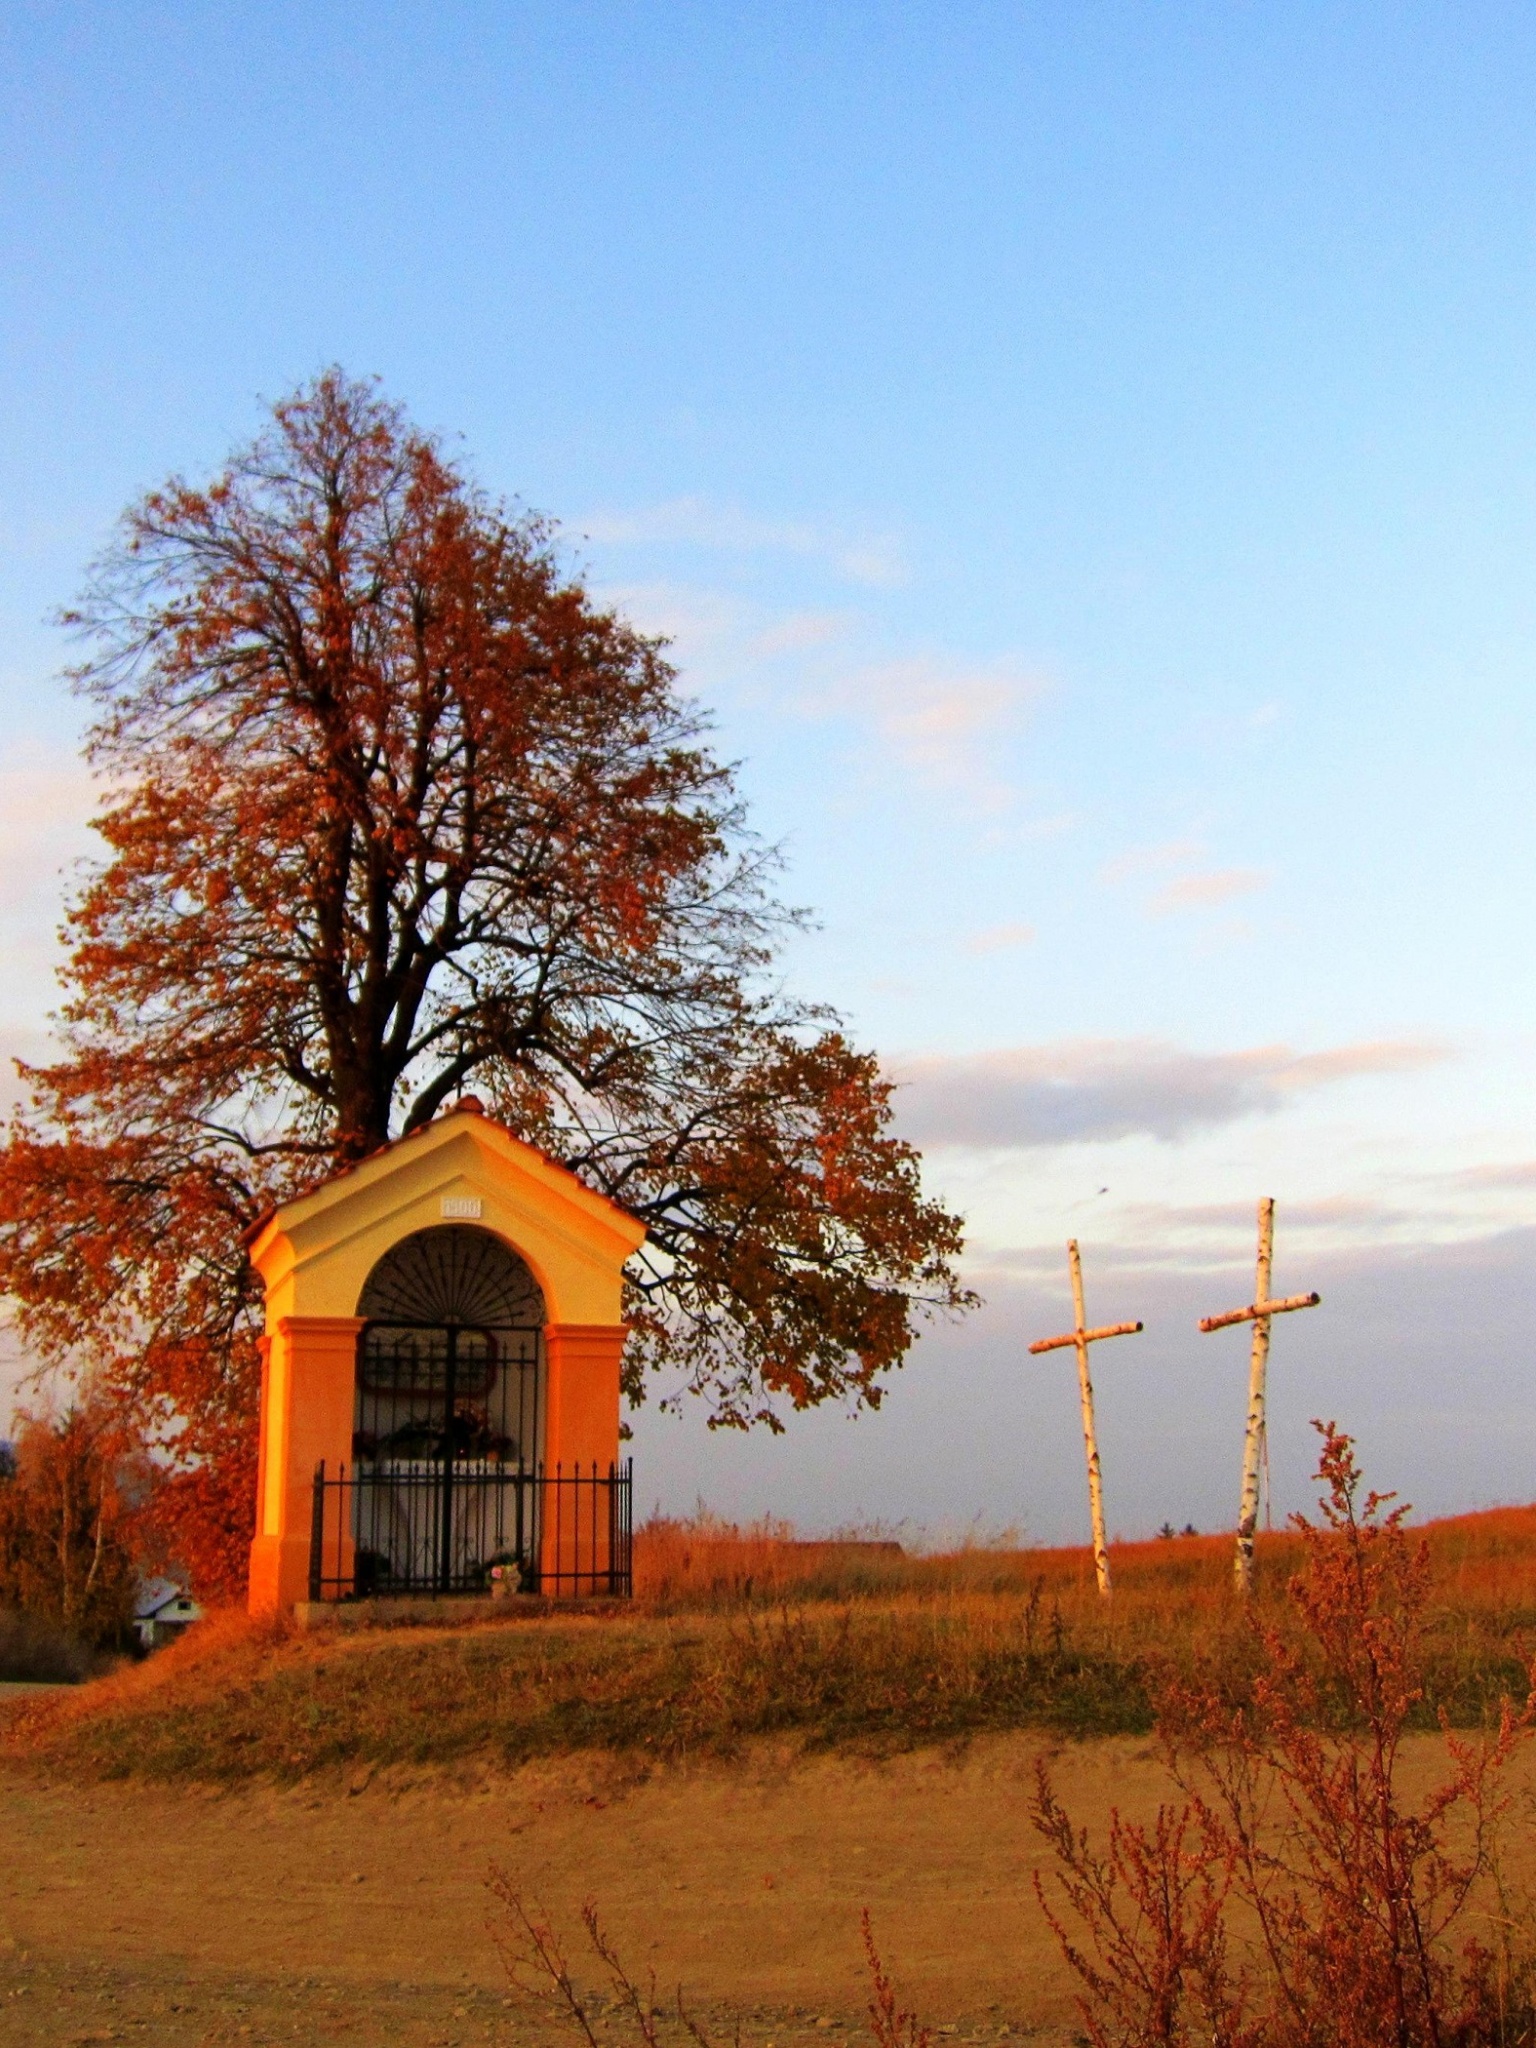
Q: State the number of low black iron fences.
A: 1